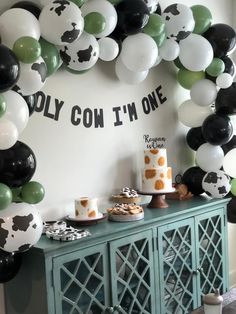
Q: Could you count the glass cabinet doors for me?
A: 4